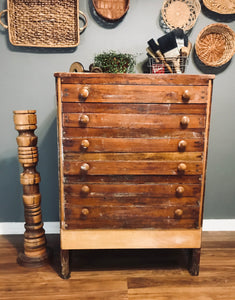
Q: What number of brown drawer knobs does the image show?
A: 12